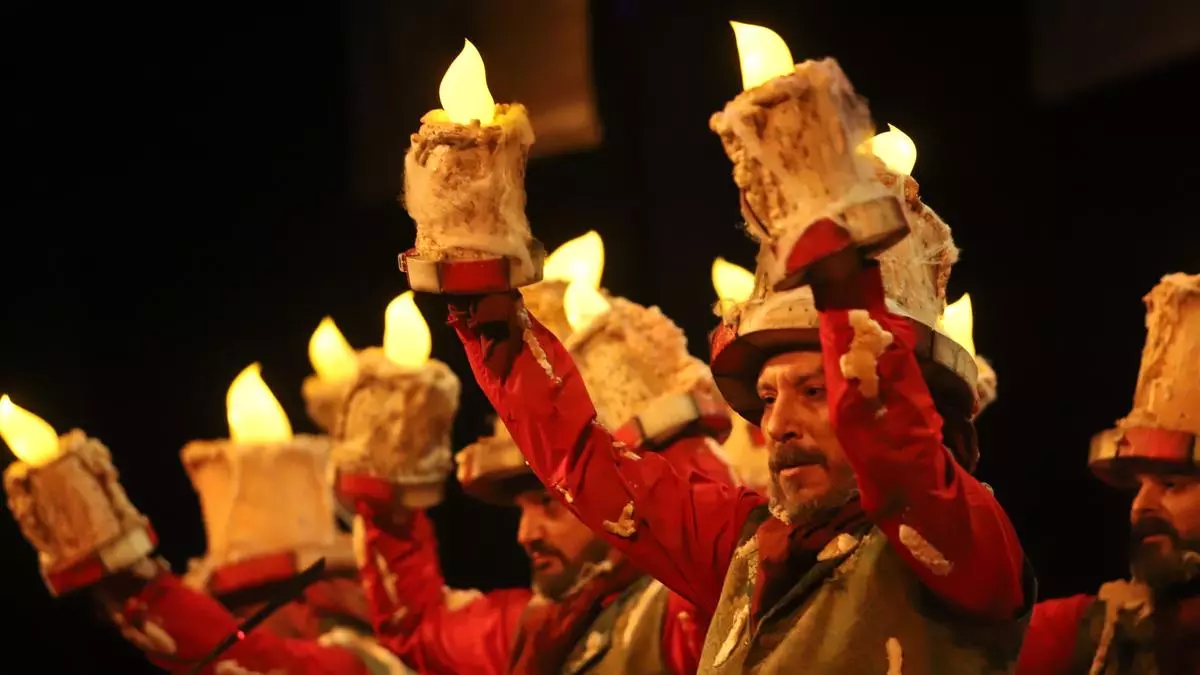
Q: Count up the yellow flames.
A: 11